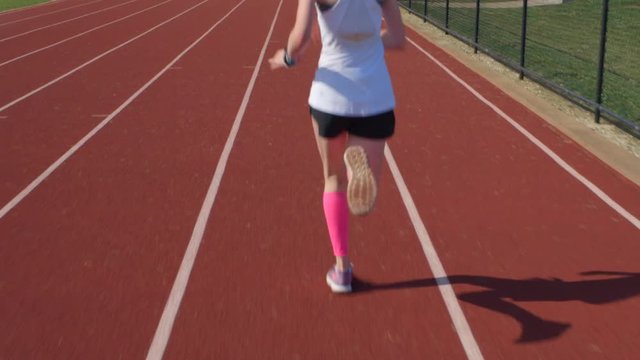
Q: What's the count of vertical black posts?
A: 6